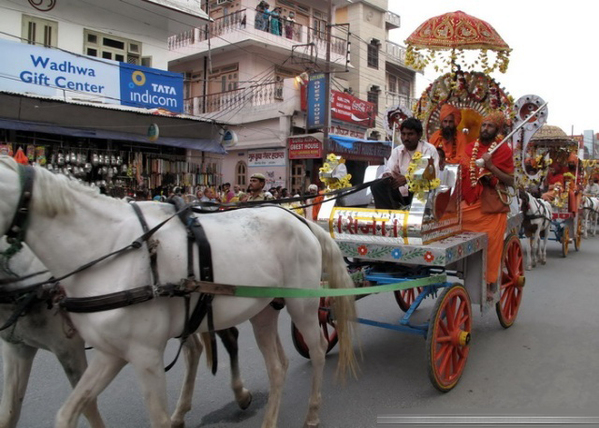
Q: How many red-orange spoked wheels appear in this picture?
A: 4